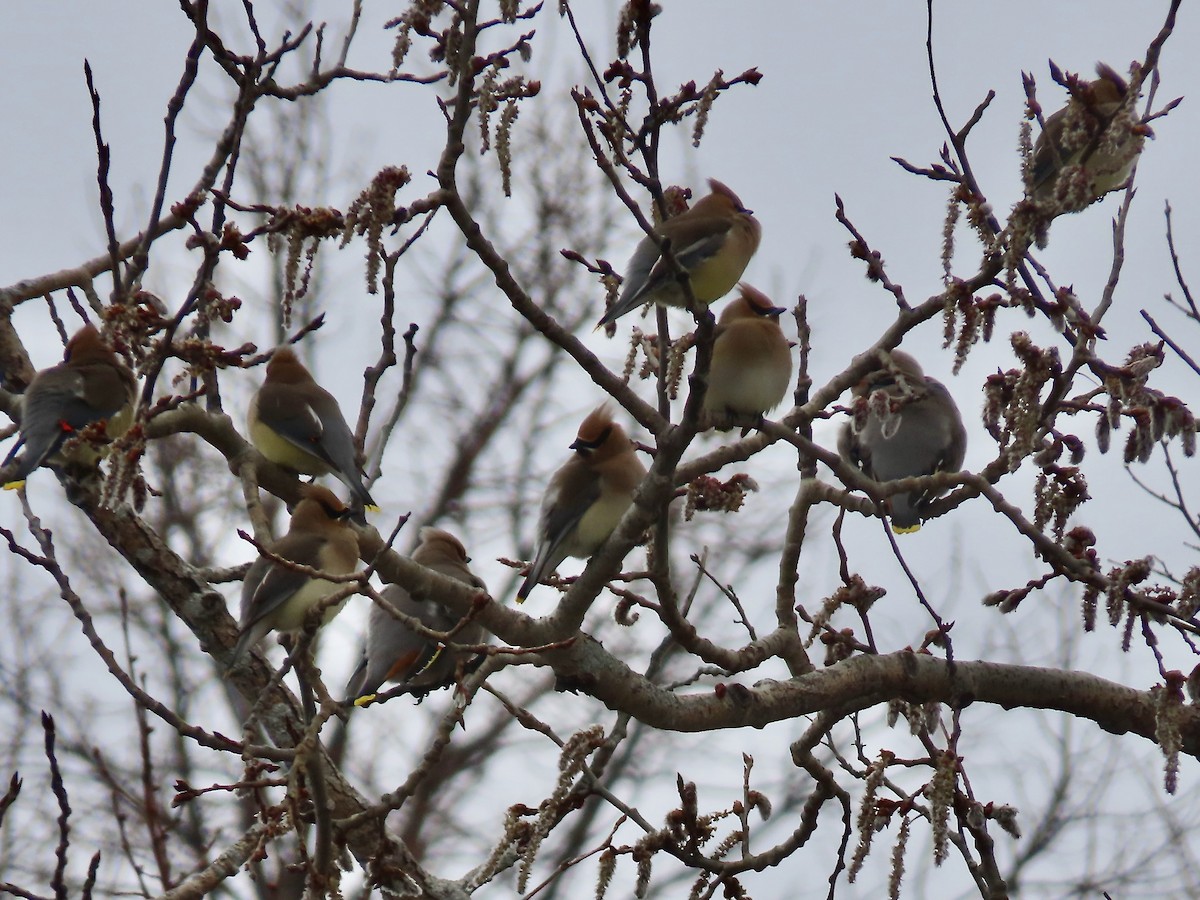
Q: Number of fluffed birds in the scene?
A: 9